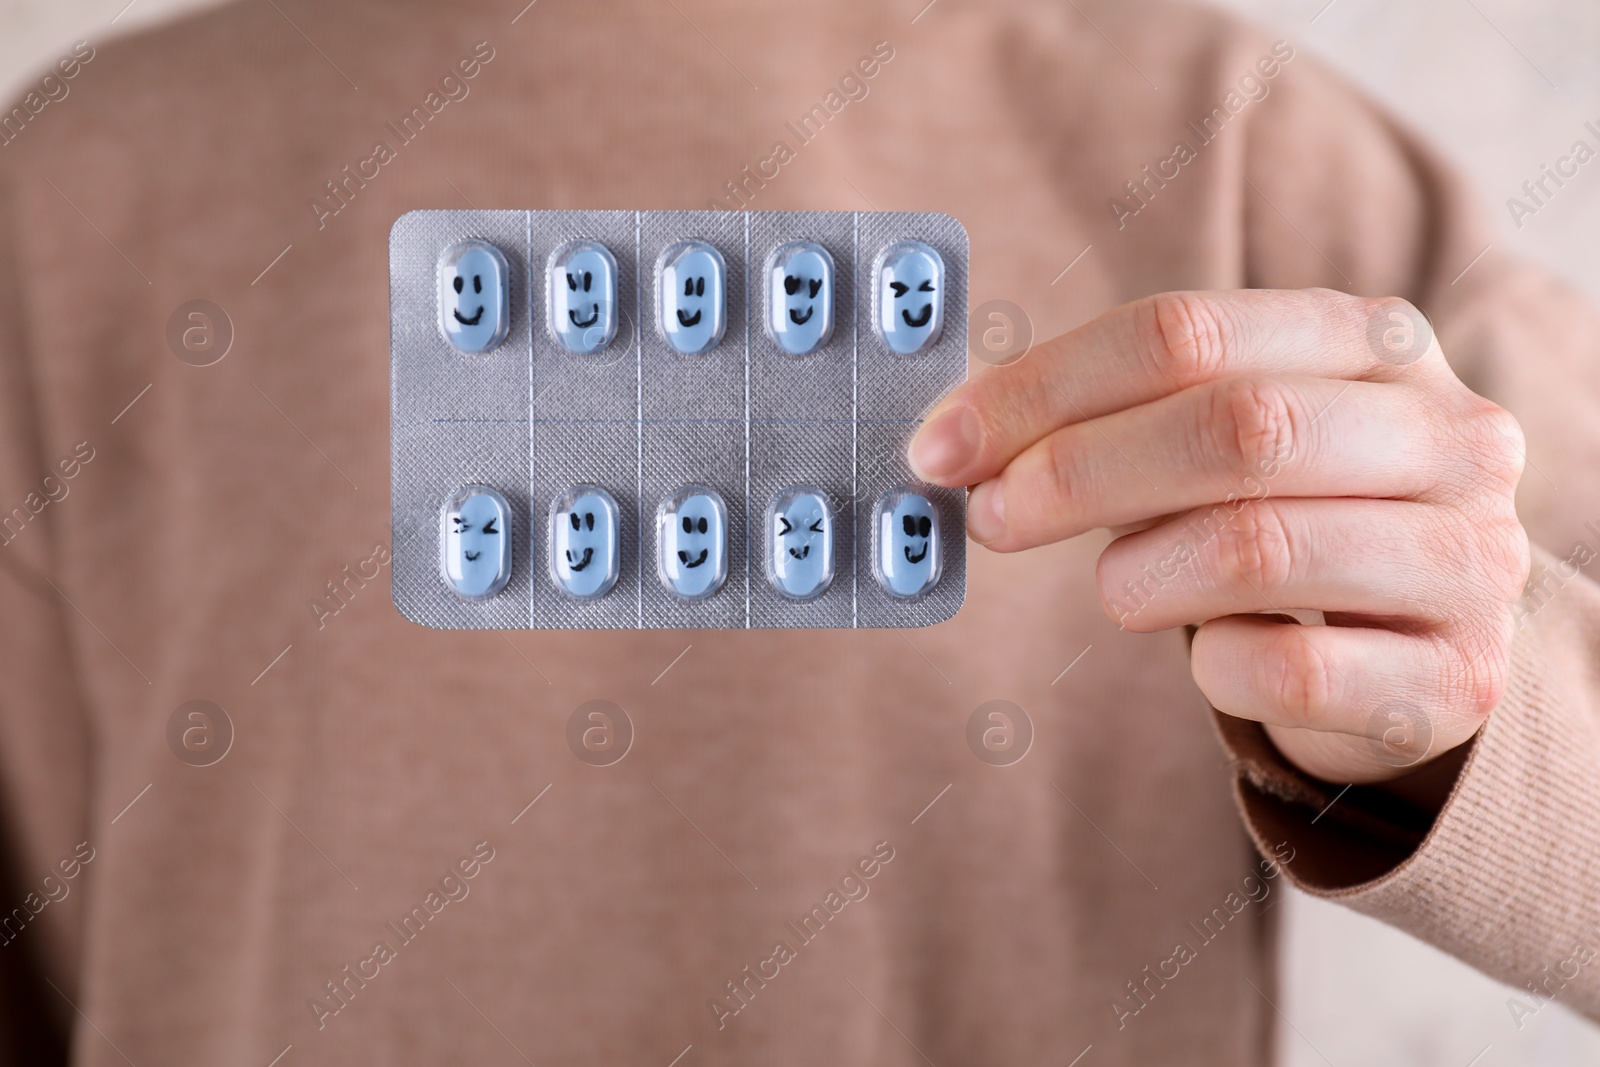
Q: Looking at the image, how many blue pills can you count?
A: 10